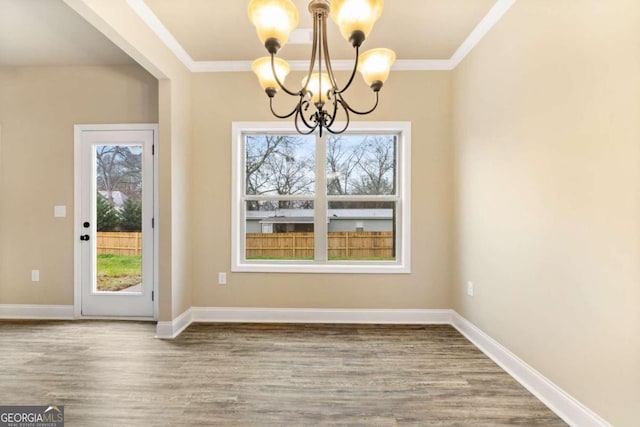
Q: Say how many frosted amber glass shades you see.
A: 5